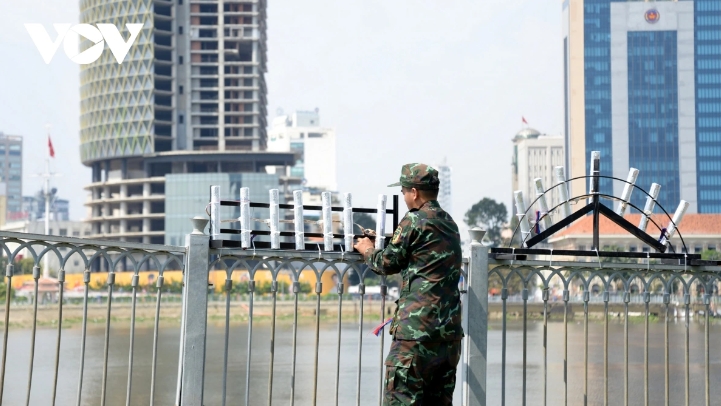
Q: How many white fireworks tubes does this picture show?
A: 14